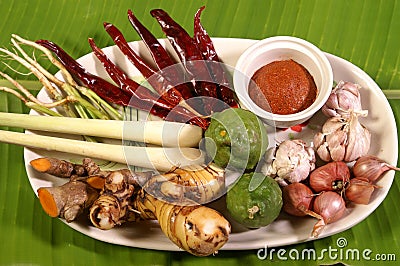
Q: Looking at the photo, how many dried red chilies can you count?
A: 6